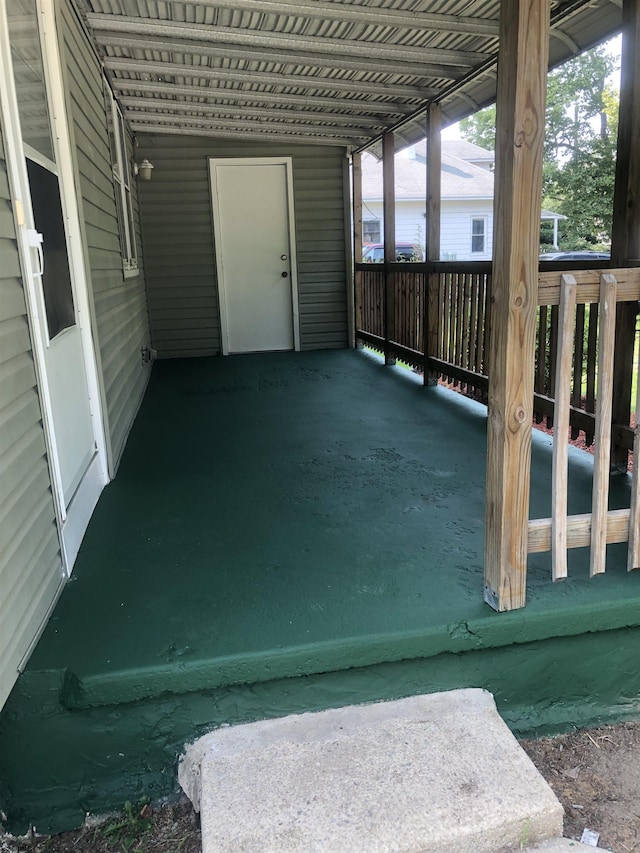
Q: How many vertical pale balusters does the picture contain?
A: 3